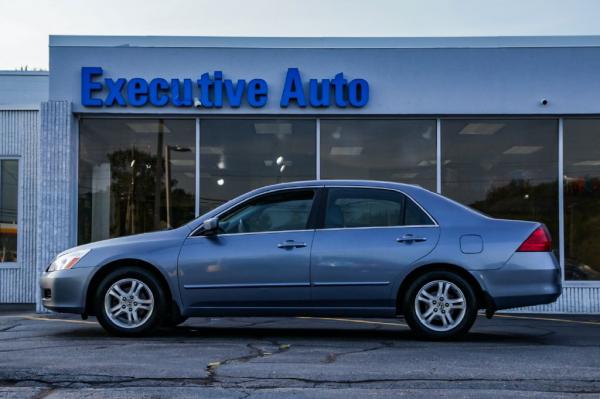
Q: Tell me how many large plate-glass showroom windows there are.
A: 5